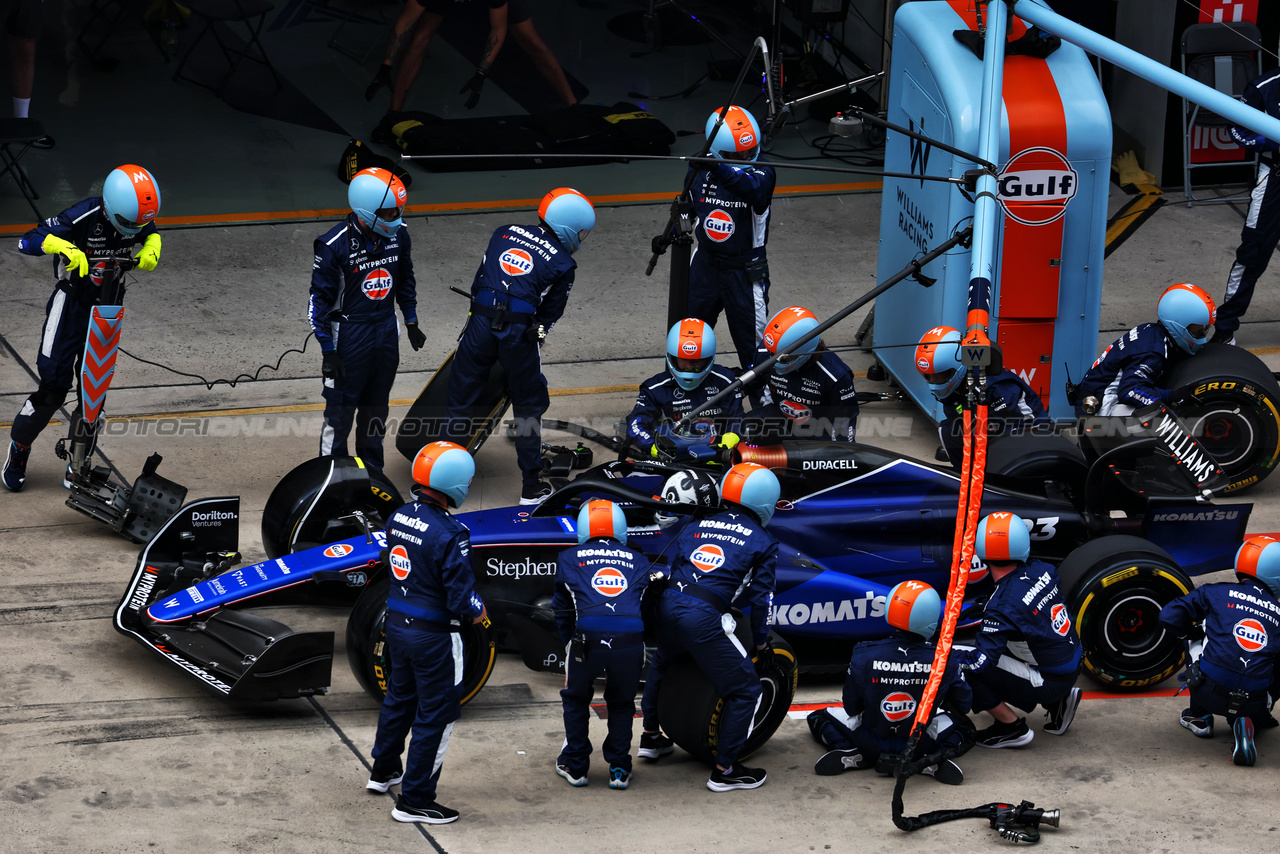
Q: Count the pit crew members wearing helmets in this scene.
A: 14